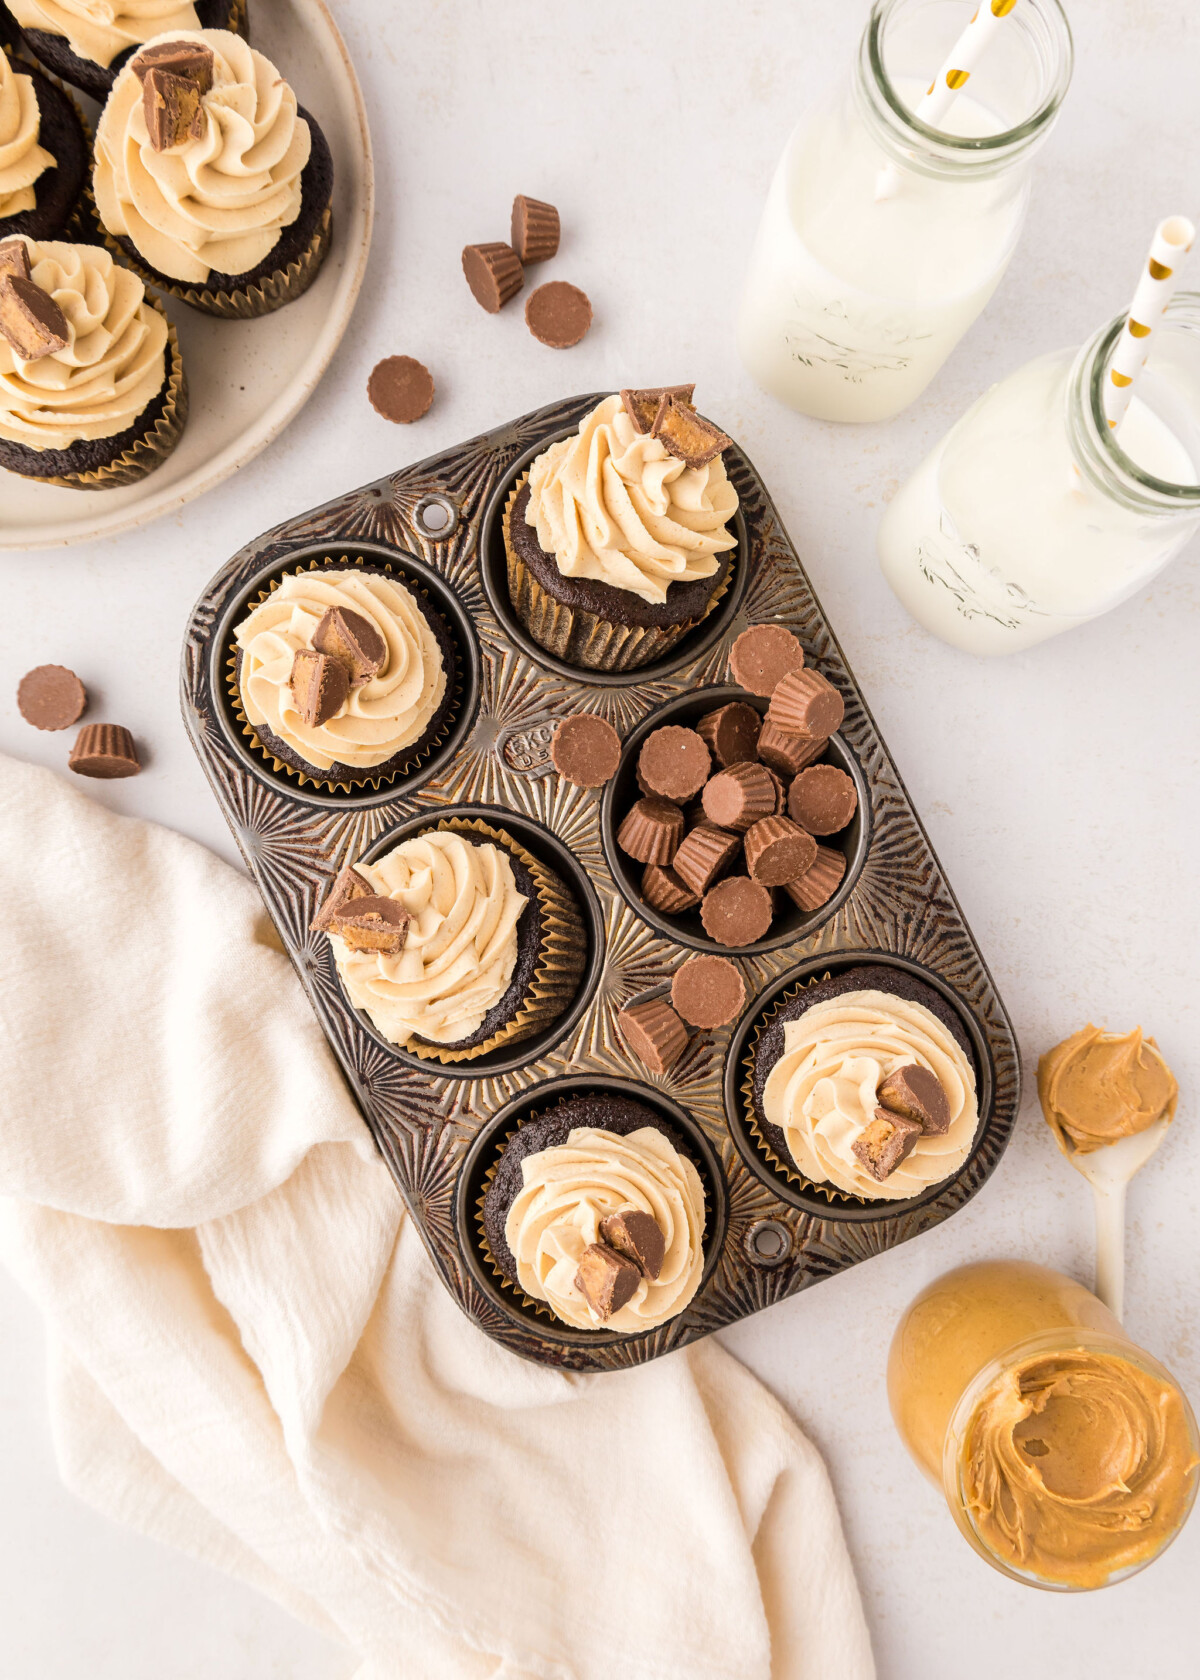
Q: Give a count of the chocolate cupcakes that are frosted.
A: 9